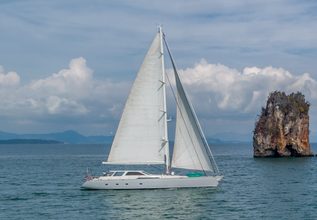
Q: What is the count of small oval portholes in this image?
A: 4